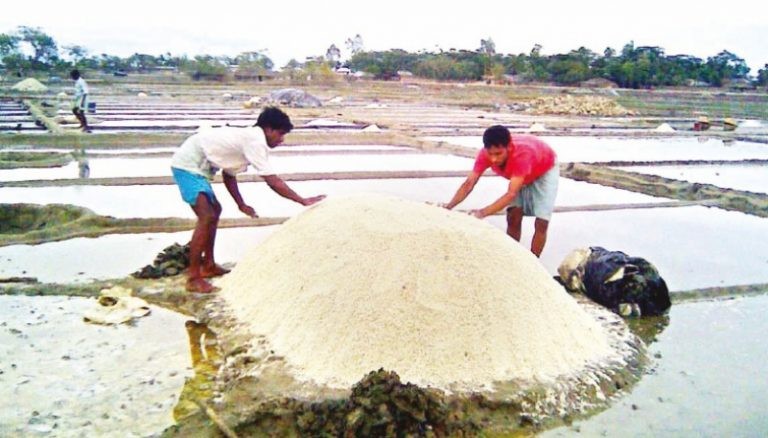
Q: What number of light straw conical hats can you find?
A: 2